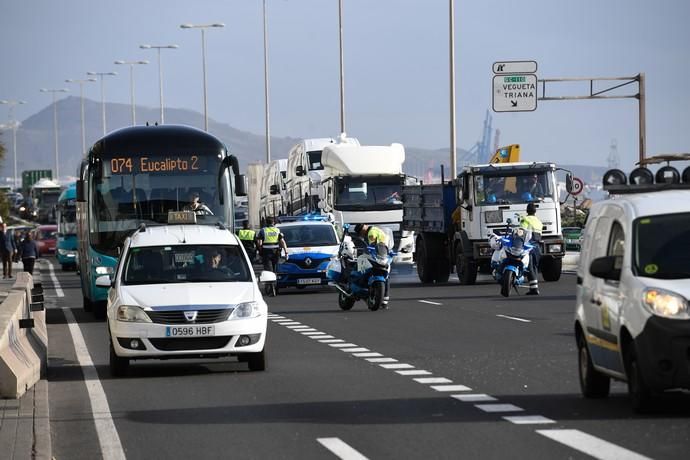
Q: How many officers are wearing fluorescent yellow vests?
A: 4